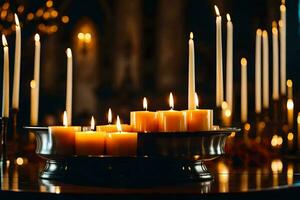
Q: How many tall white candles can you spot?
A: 12